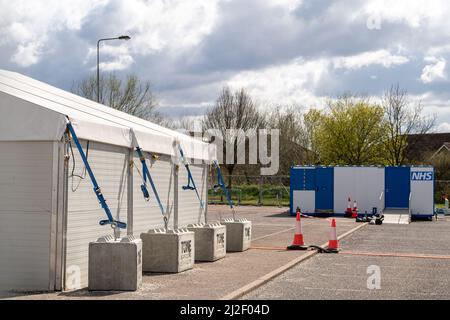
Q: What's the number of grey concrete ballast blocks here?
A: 4